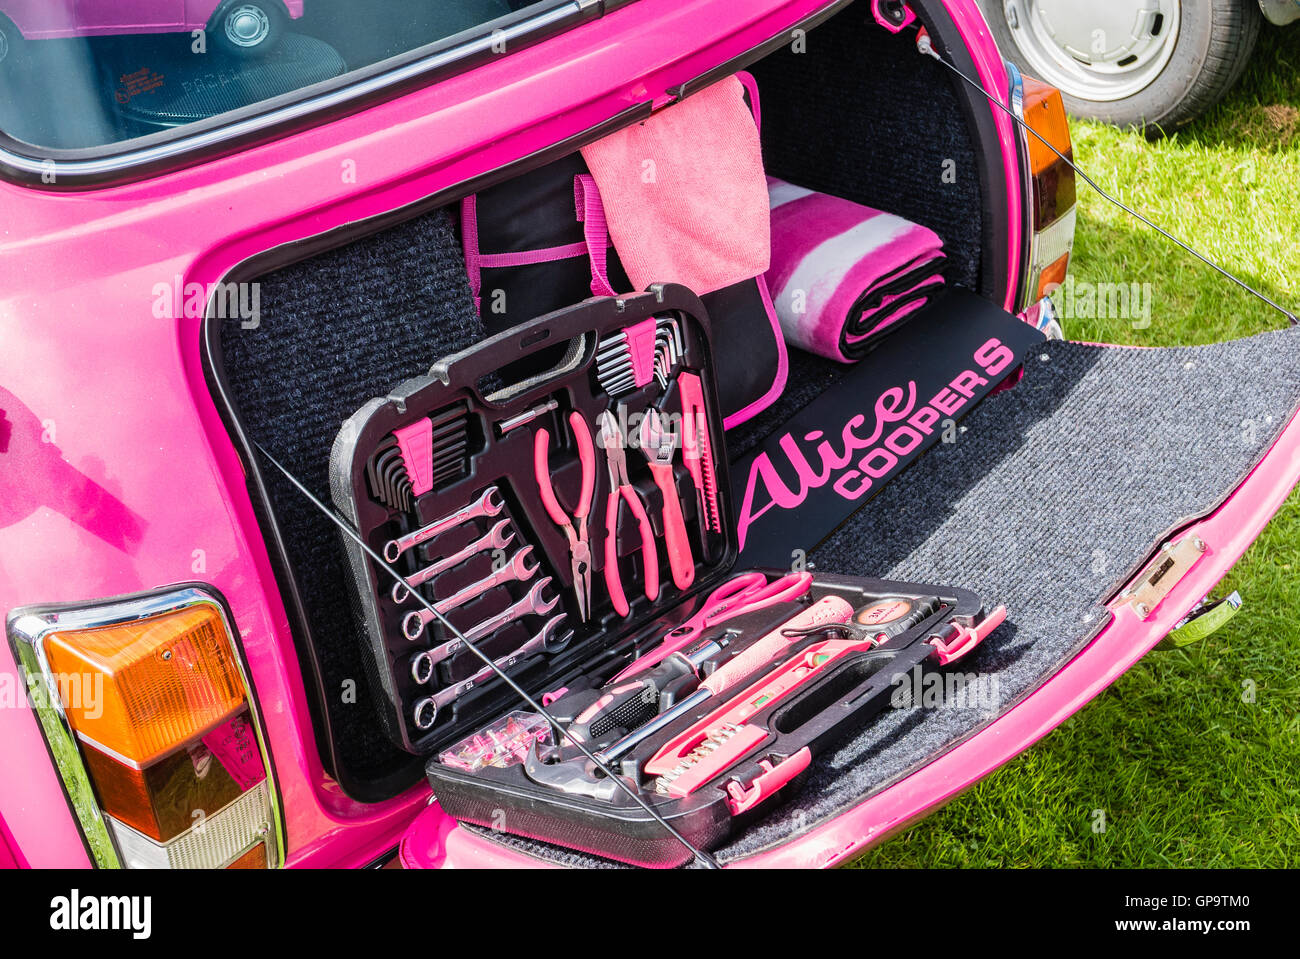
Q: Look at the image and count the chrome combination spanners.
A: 5